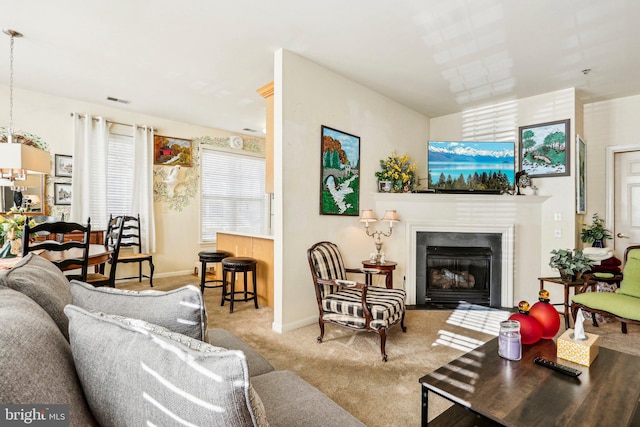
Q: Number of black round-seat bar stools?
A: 2